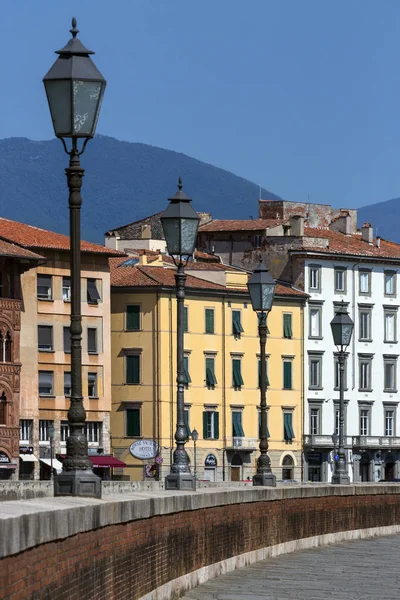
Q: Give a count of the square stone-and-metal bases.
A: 4